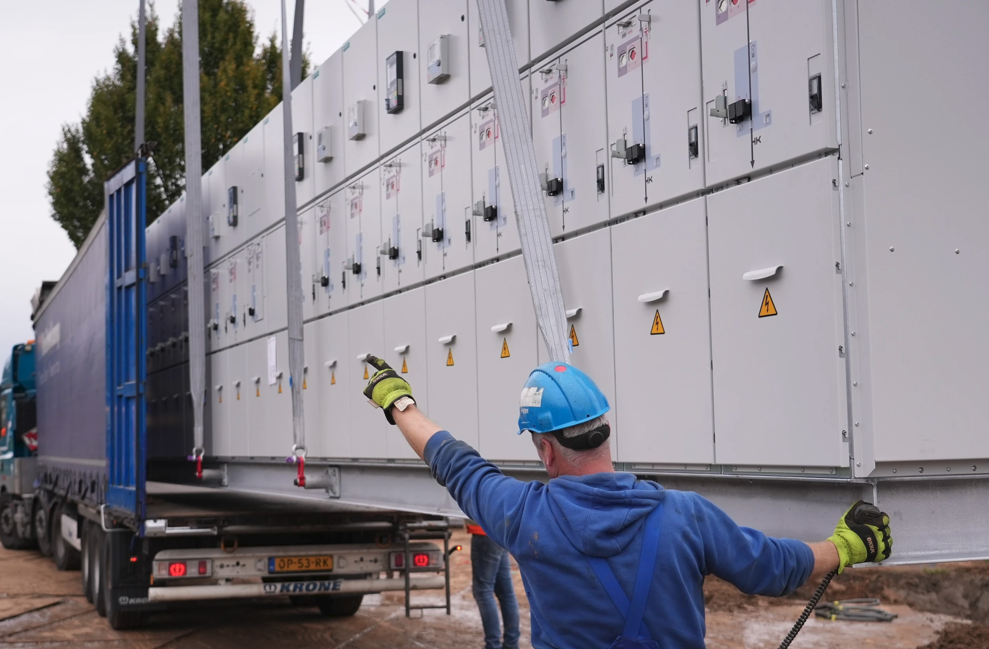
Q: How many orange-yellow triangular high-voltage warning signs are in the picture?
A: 13